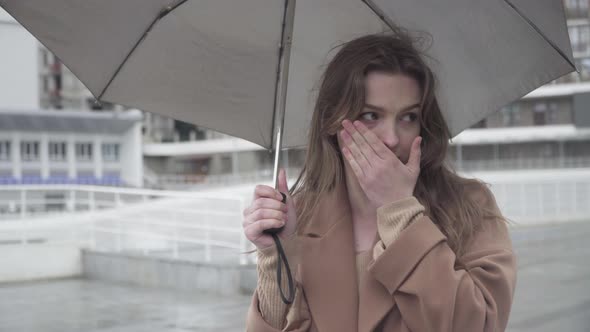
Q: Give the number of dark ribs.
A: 4